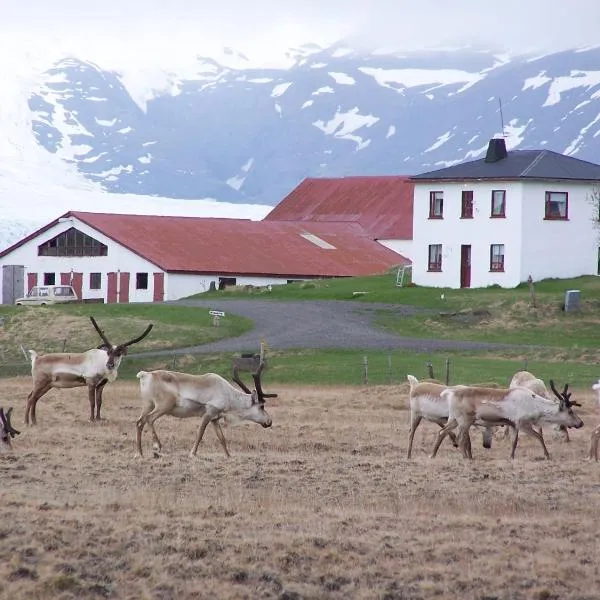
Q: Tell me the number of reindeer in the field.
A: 7